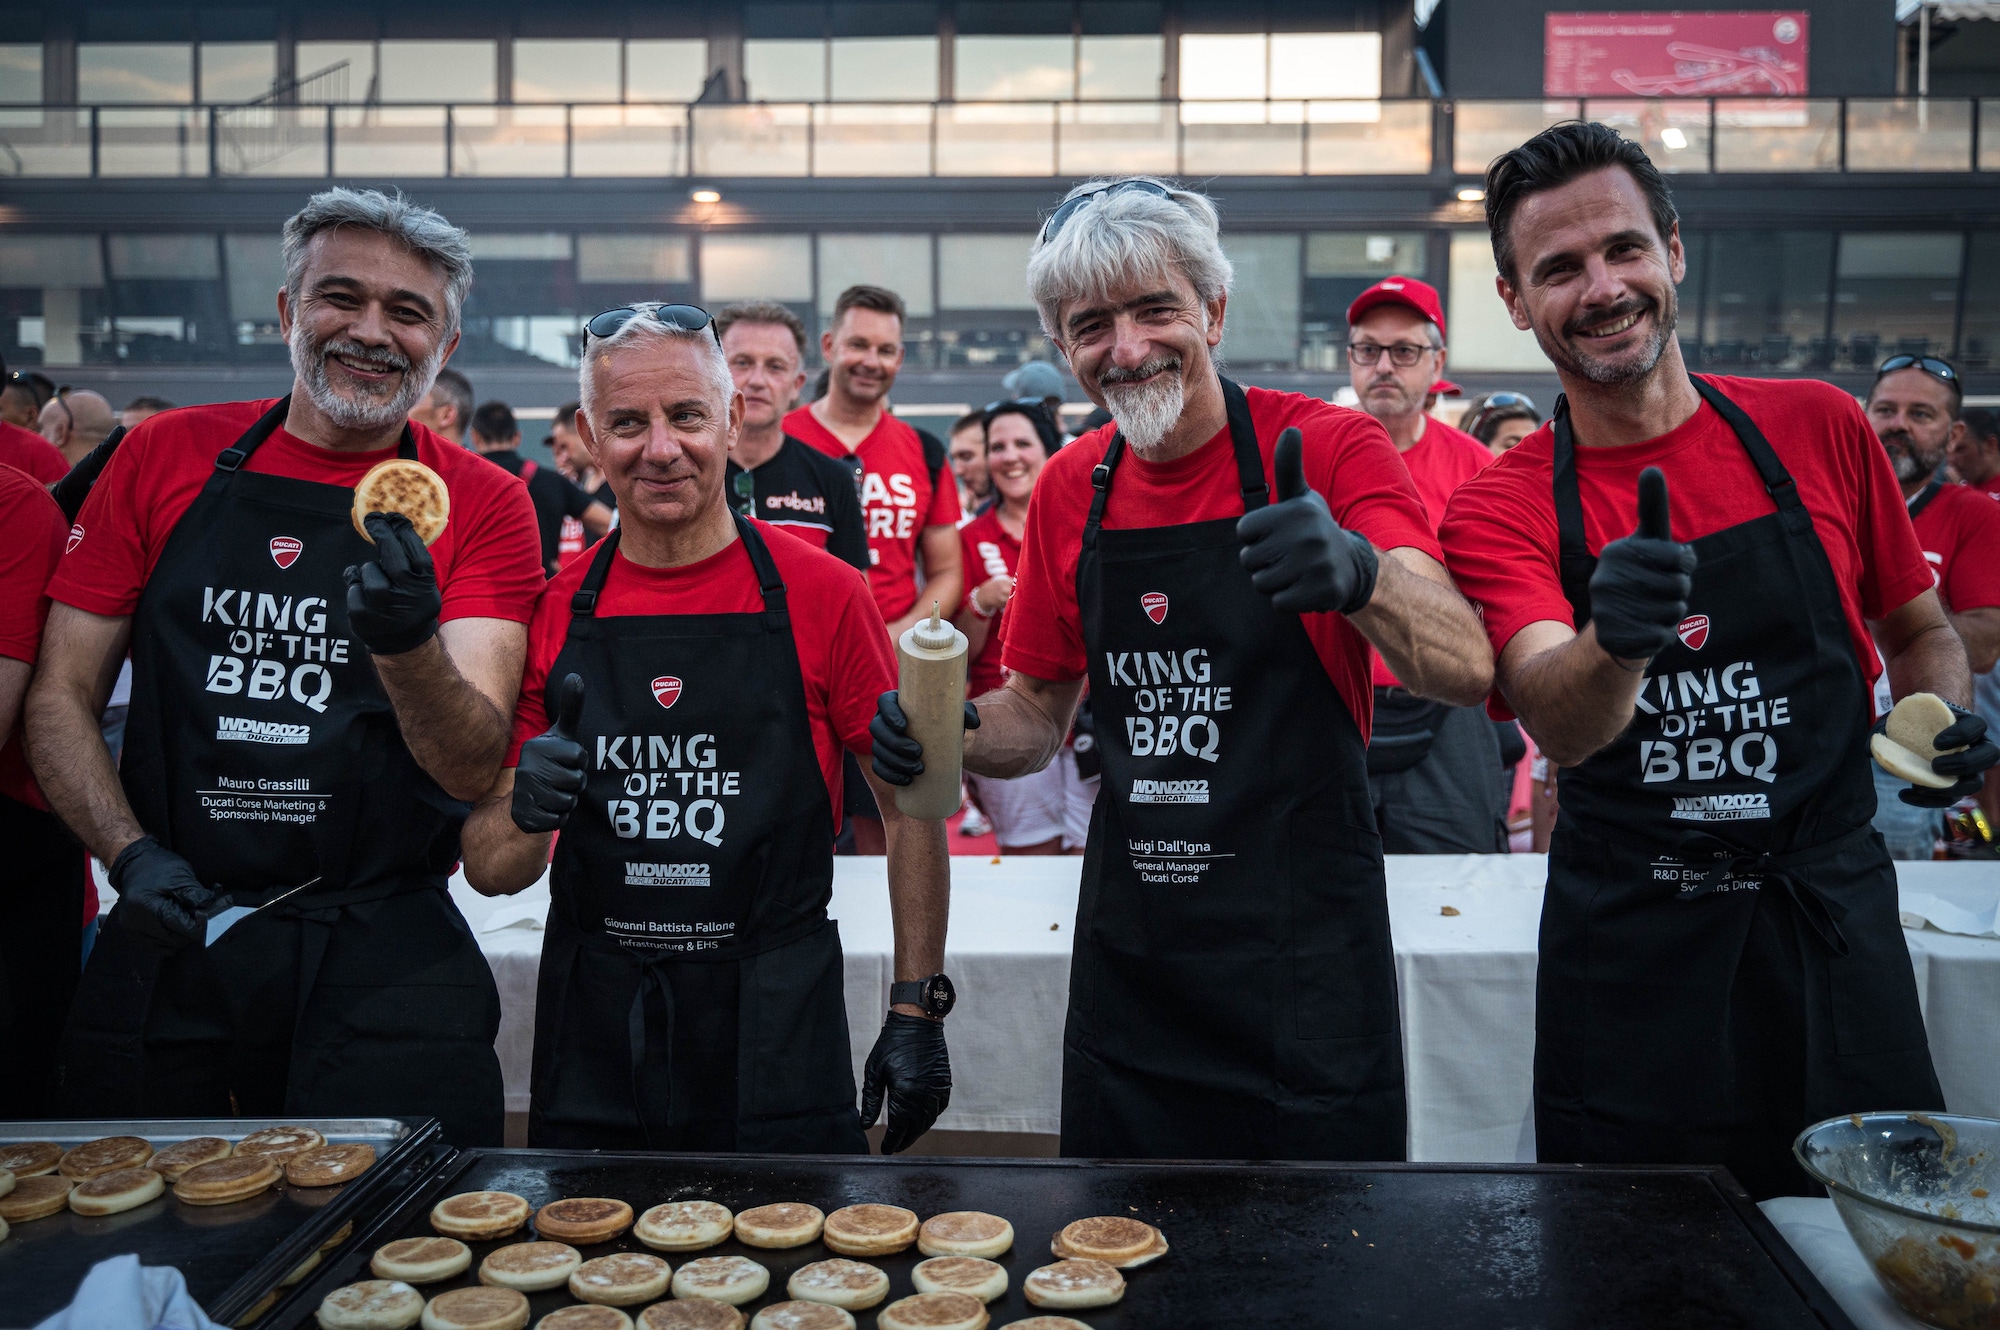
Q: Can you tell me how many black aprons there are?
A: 4